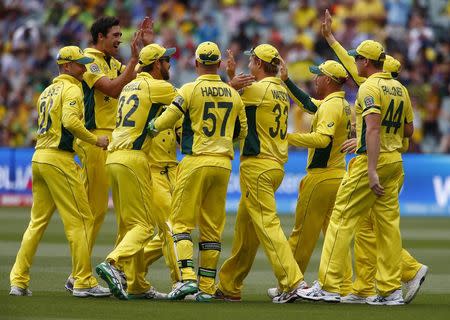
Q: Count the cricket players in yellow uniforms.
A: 9